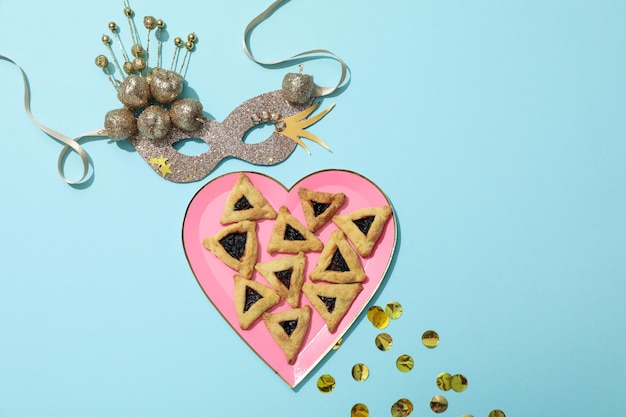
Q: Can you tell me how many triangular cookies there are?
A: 10